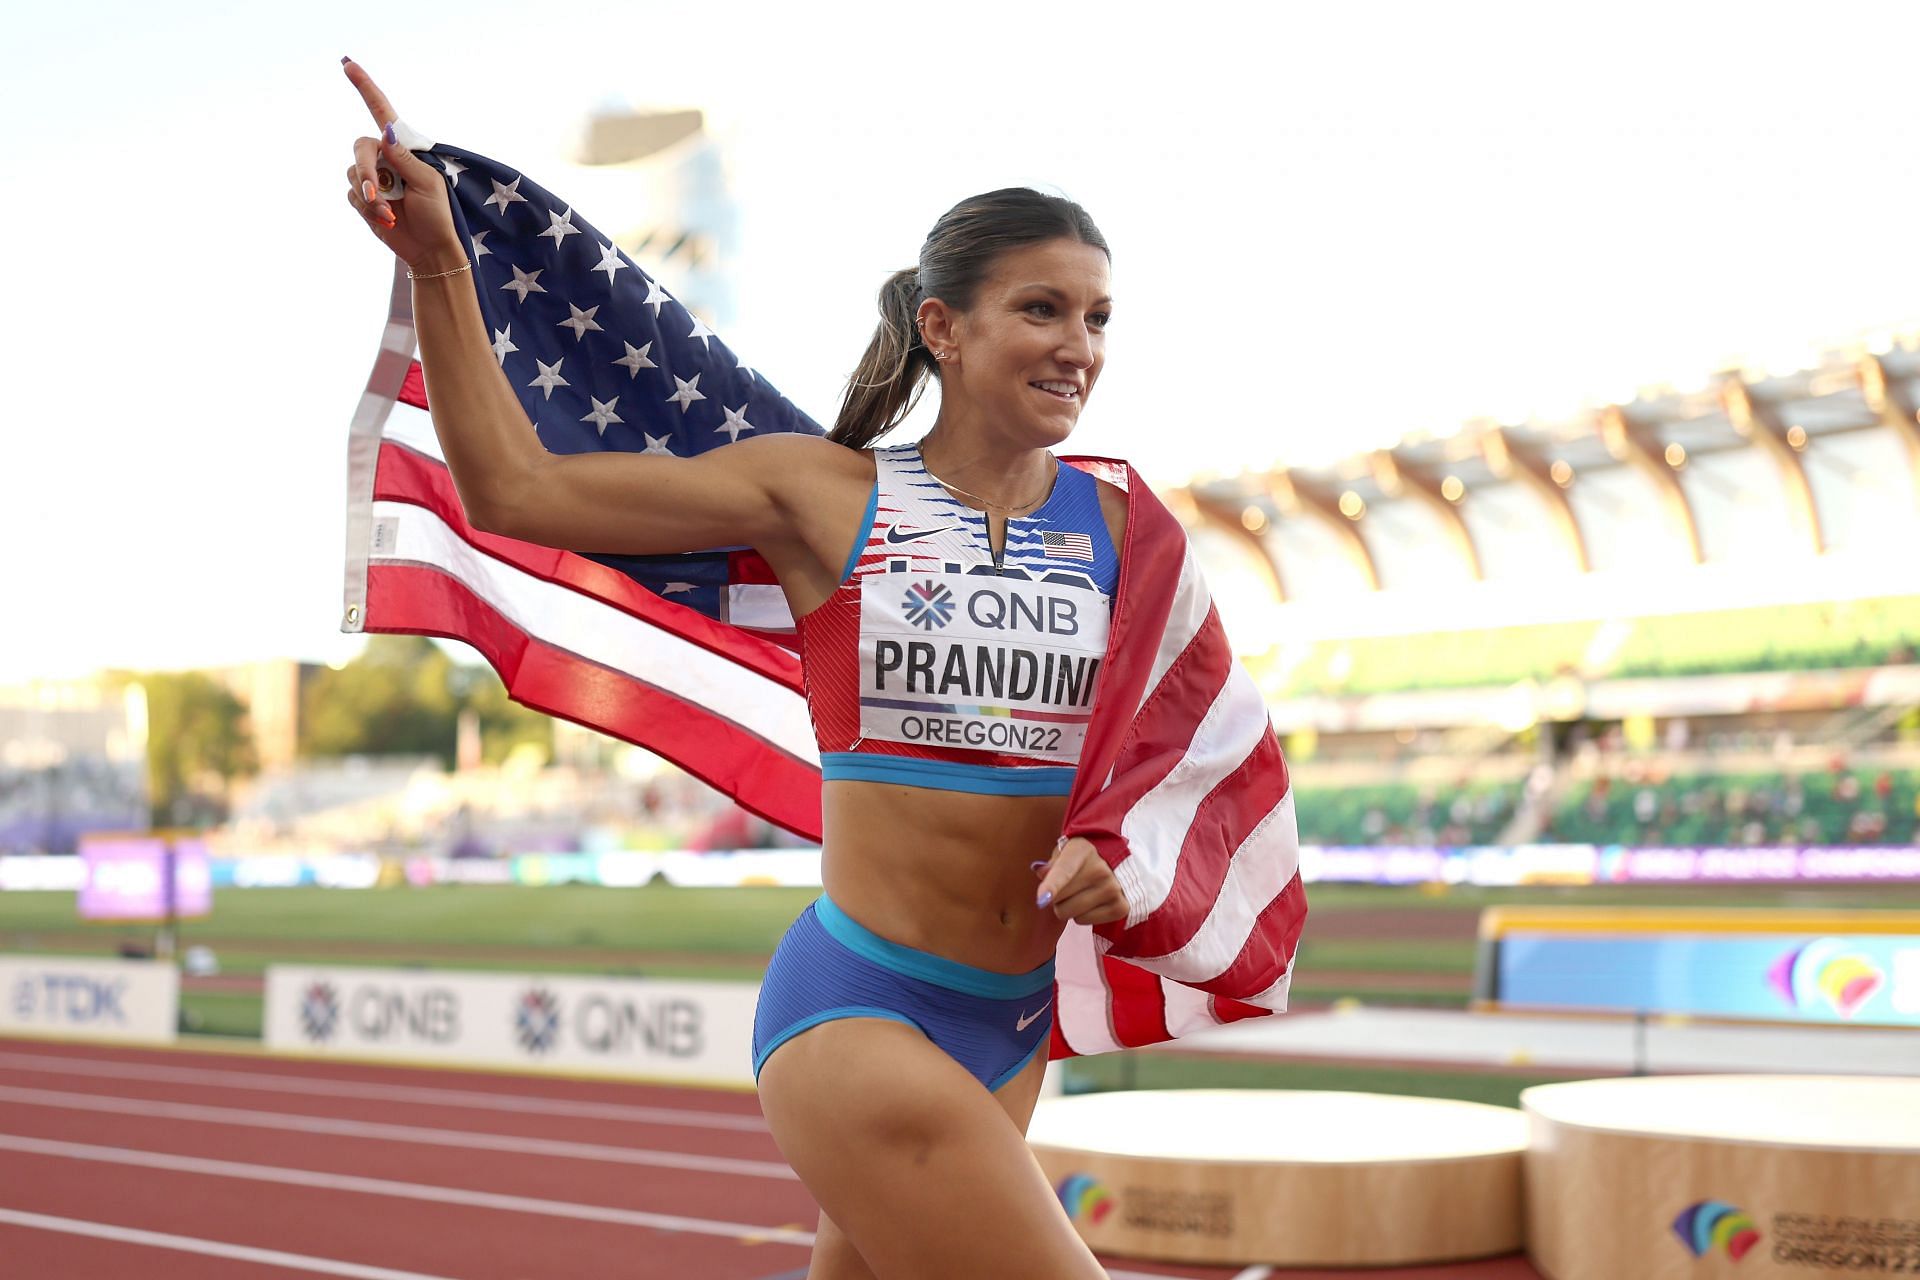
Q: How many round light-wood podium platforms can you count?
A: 2